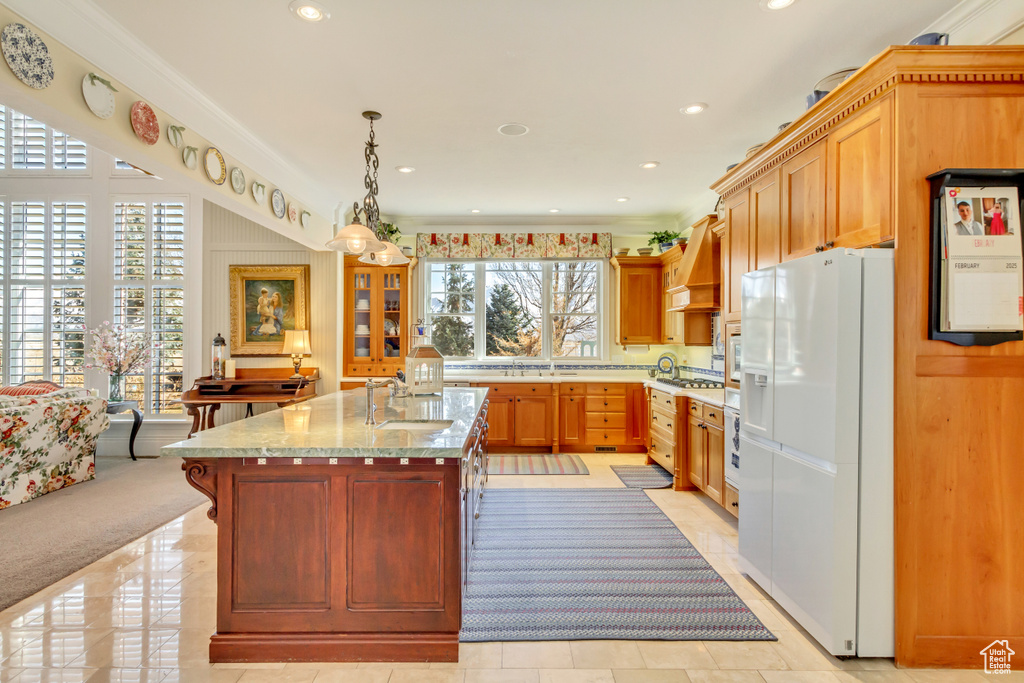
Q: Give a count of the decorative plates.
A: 11